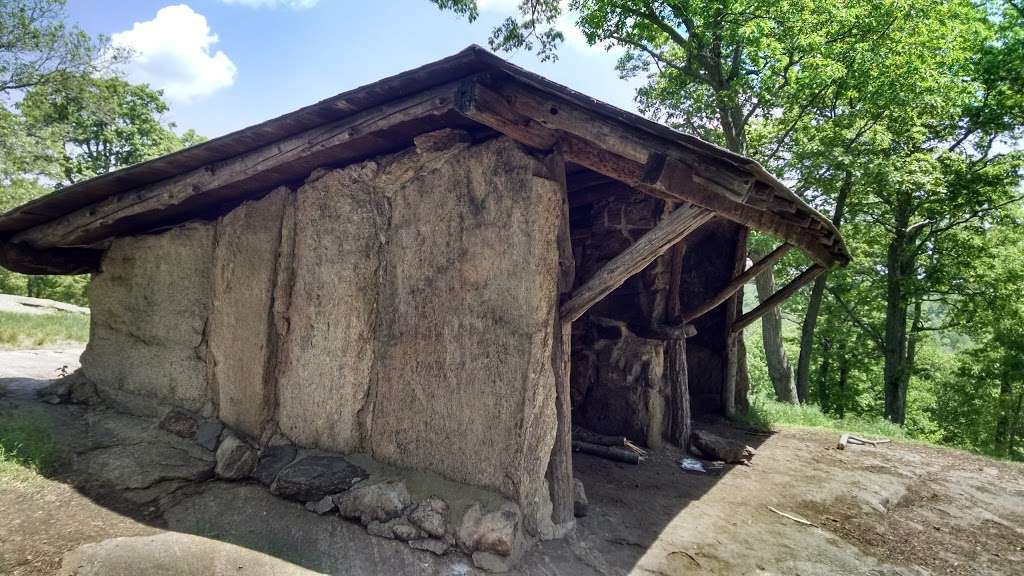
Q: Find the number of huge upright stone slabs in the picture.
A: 4